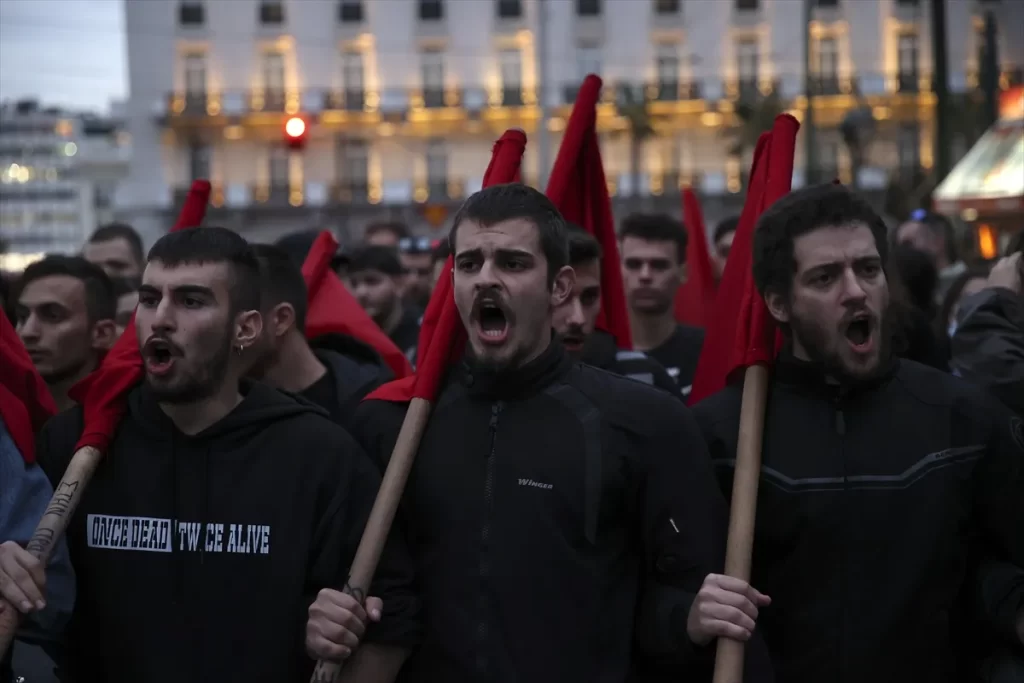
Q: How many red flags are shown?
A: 7